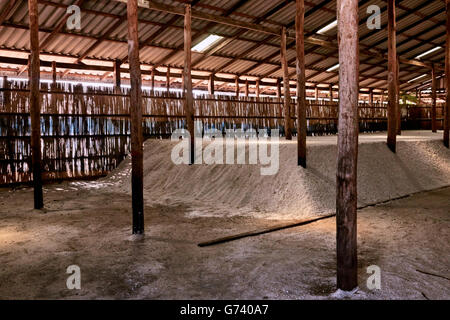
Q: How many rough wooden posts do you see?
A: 10